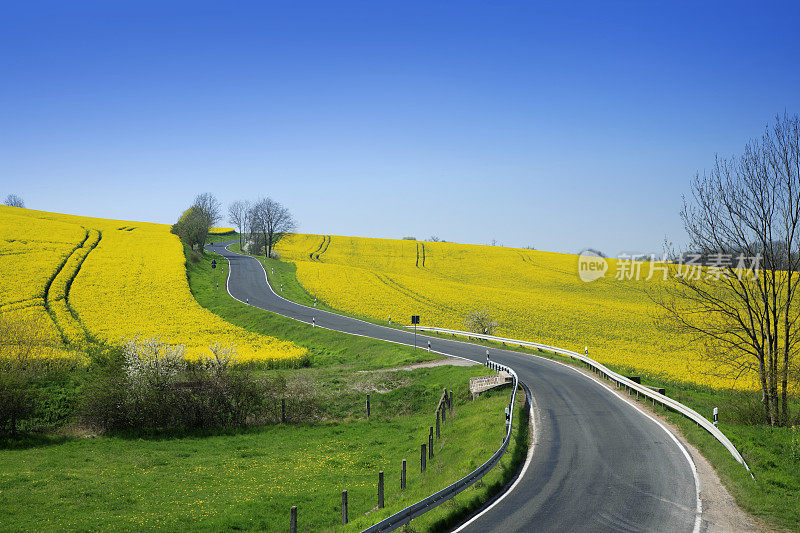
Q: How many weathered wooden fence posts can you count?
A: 12